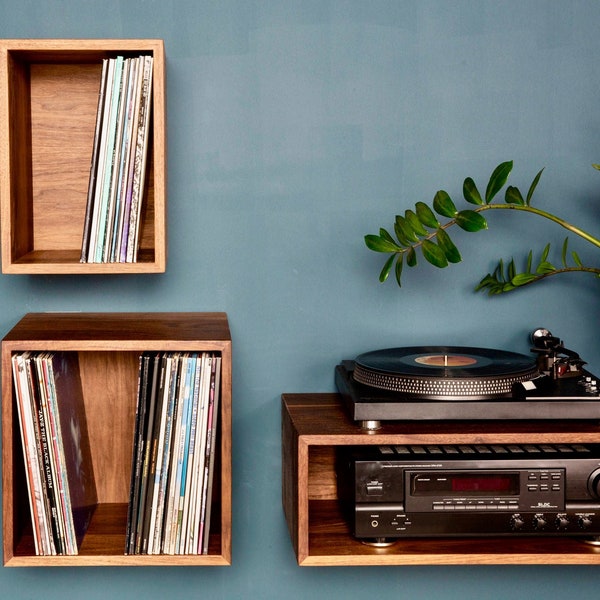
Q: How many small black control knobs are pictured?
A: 4